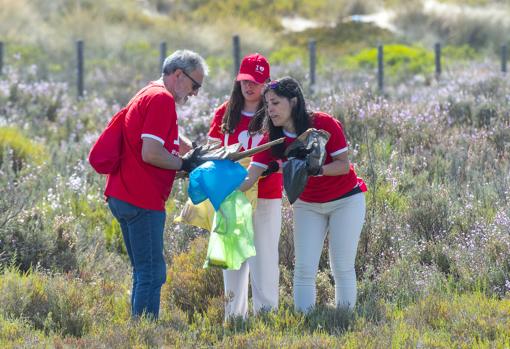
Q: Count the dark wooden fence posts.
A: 8